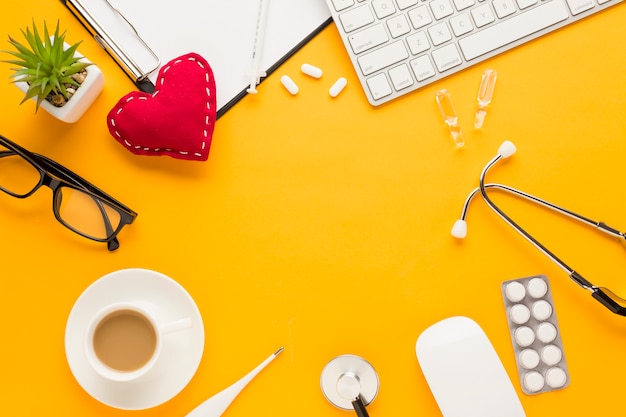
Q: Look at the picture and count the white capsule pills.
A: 3